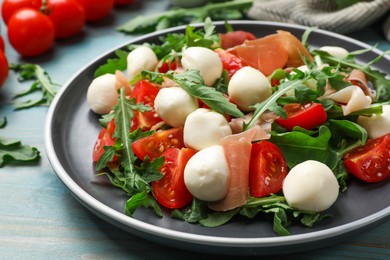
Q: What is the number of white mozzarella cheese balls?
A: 11